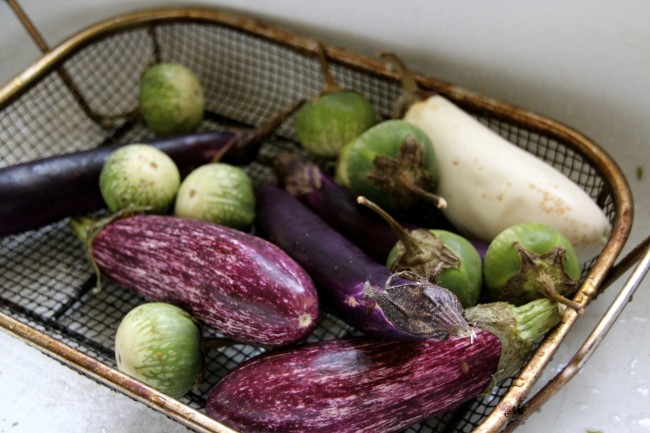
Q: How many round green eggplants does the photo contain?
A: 8